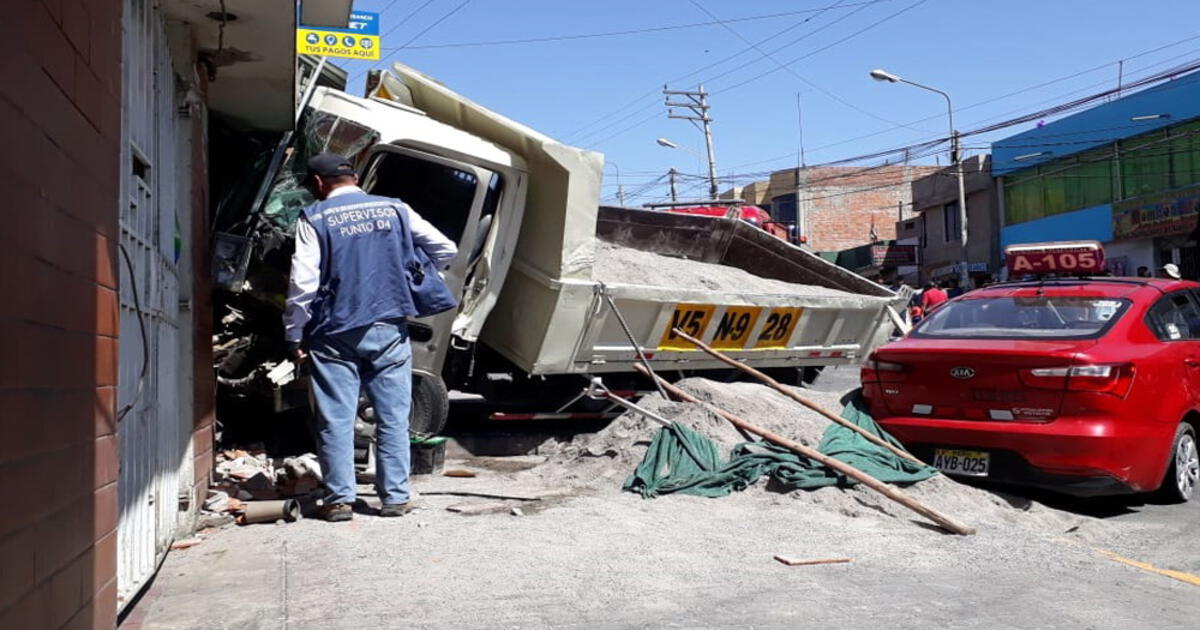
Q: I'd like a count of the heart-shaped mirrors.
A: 0